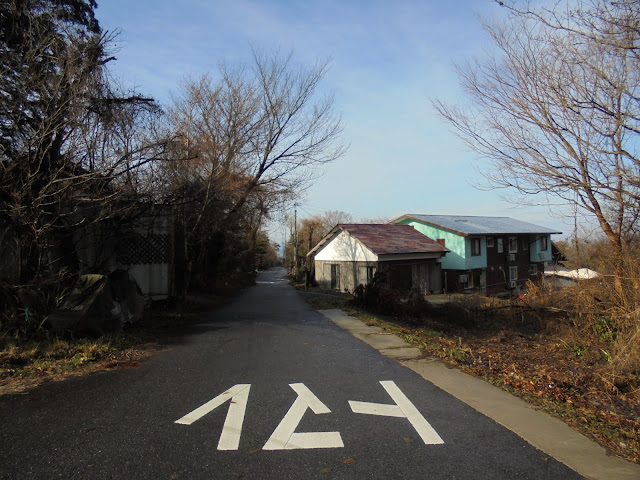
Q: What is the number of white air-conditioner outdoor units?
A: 4